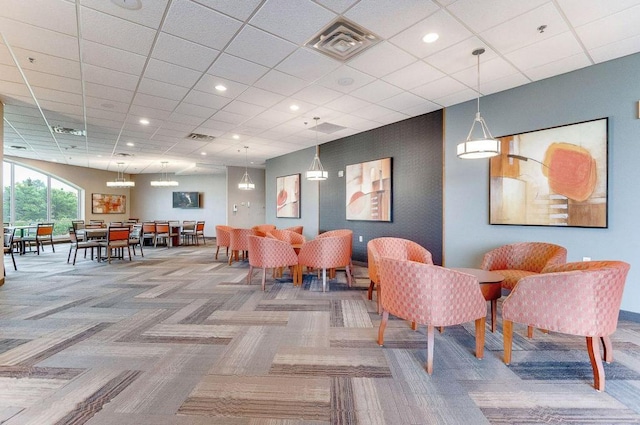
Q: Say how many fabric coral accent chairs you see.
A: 12